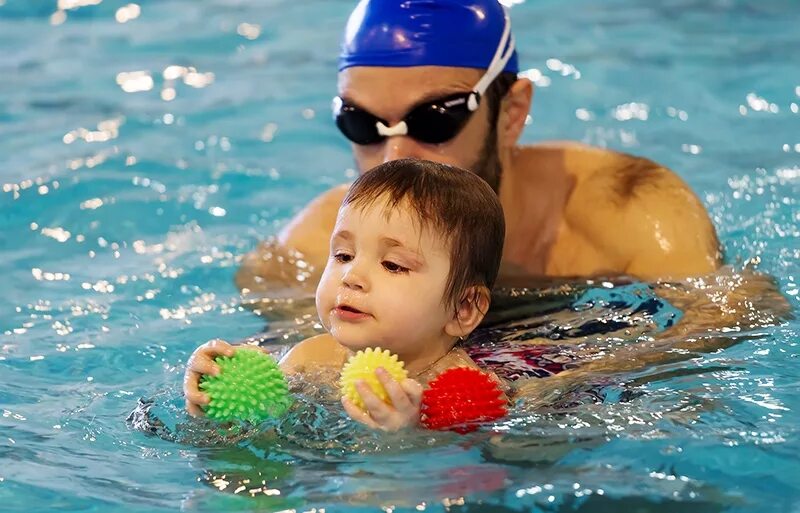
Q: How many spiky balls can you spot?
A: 3